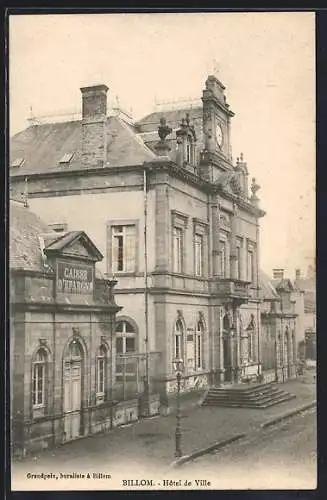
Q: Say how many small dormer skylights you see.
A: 2